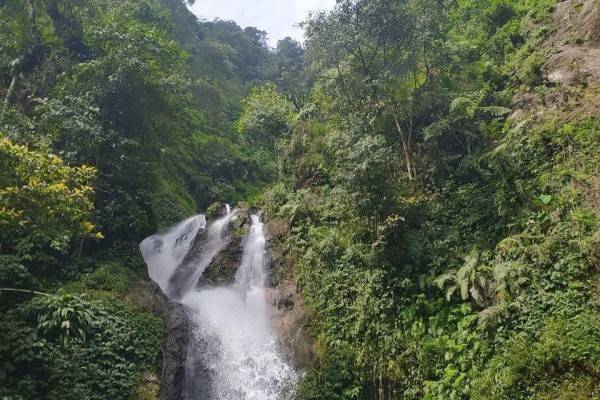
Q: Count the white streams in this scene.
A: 3